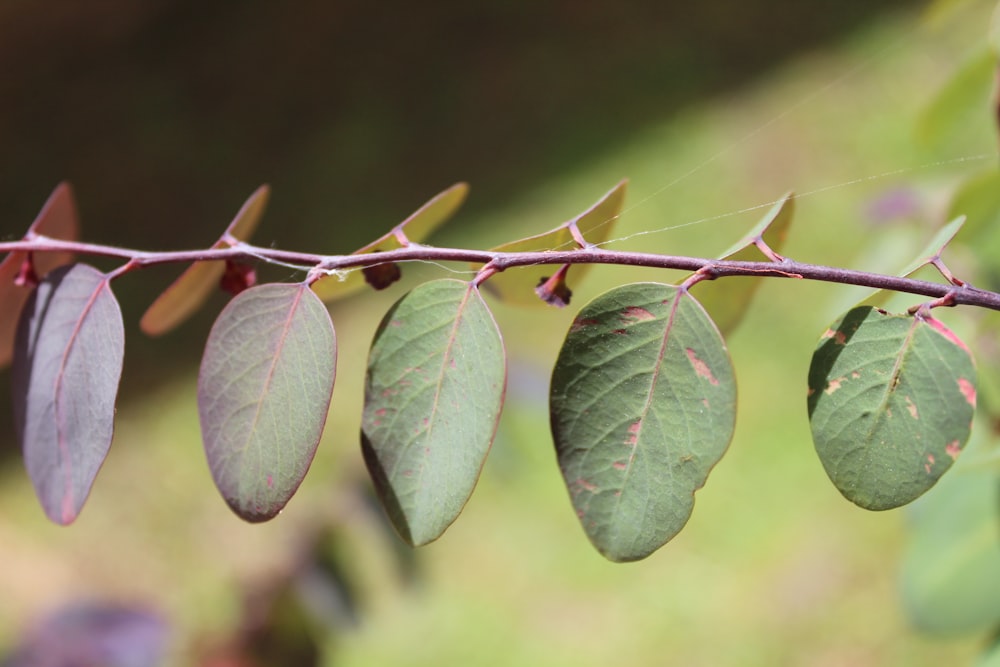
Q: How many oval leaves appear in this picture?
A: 5